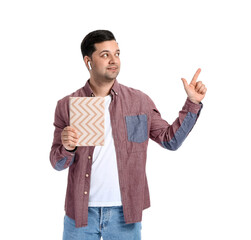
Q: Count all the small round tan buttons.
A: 3